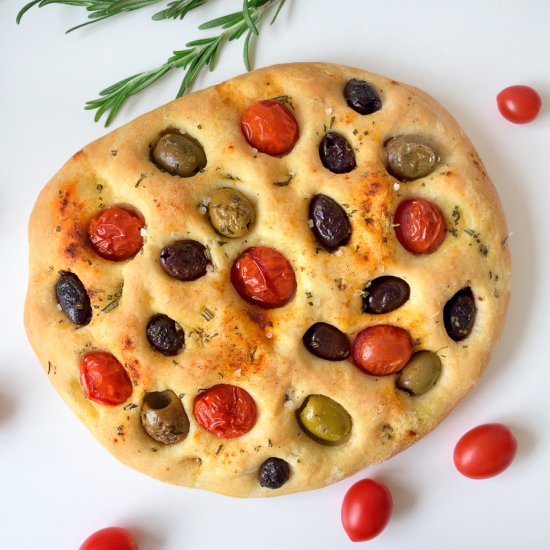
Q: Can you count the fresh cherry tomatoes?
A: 4